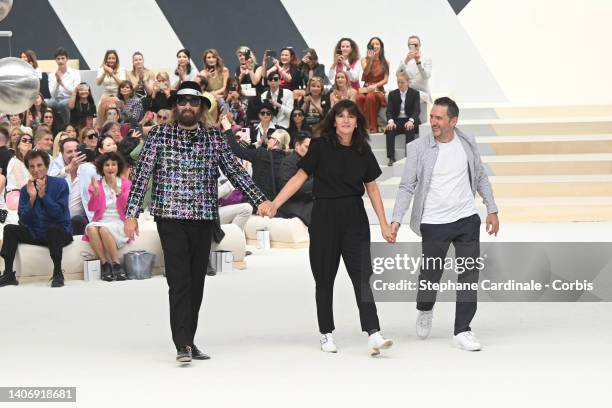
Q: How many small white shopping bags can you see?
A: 3